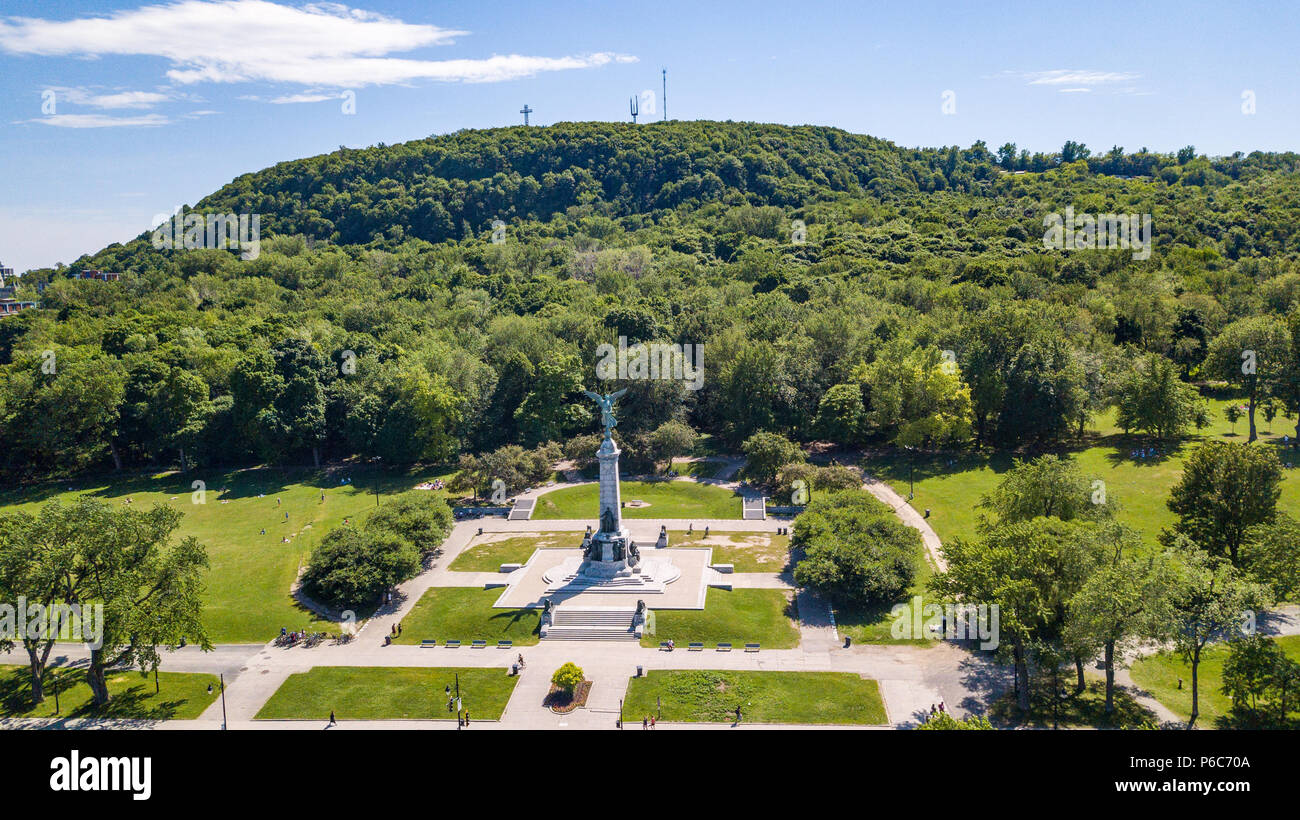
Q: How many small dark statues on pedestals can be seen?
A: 4